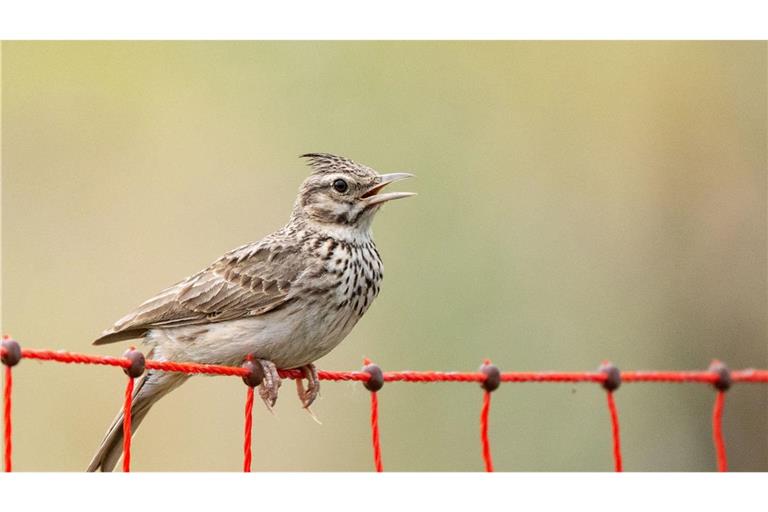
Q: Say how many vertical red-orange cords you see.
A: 7